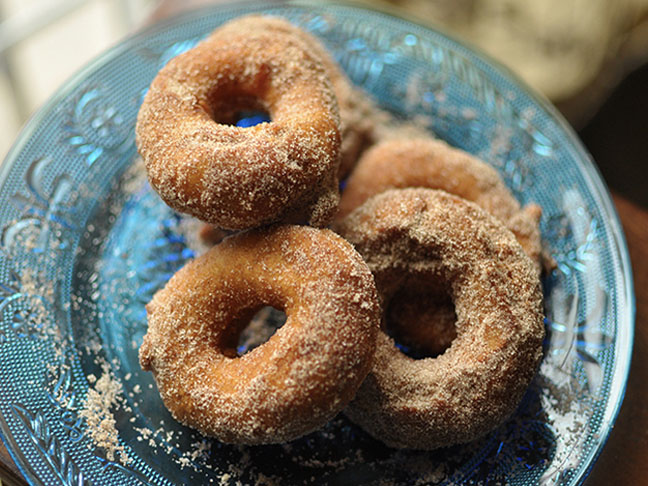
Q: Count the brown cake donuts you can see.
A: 5